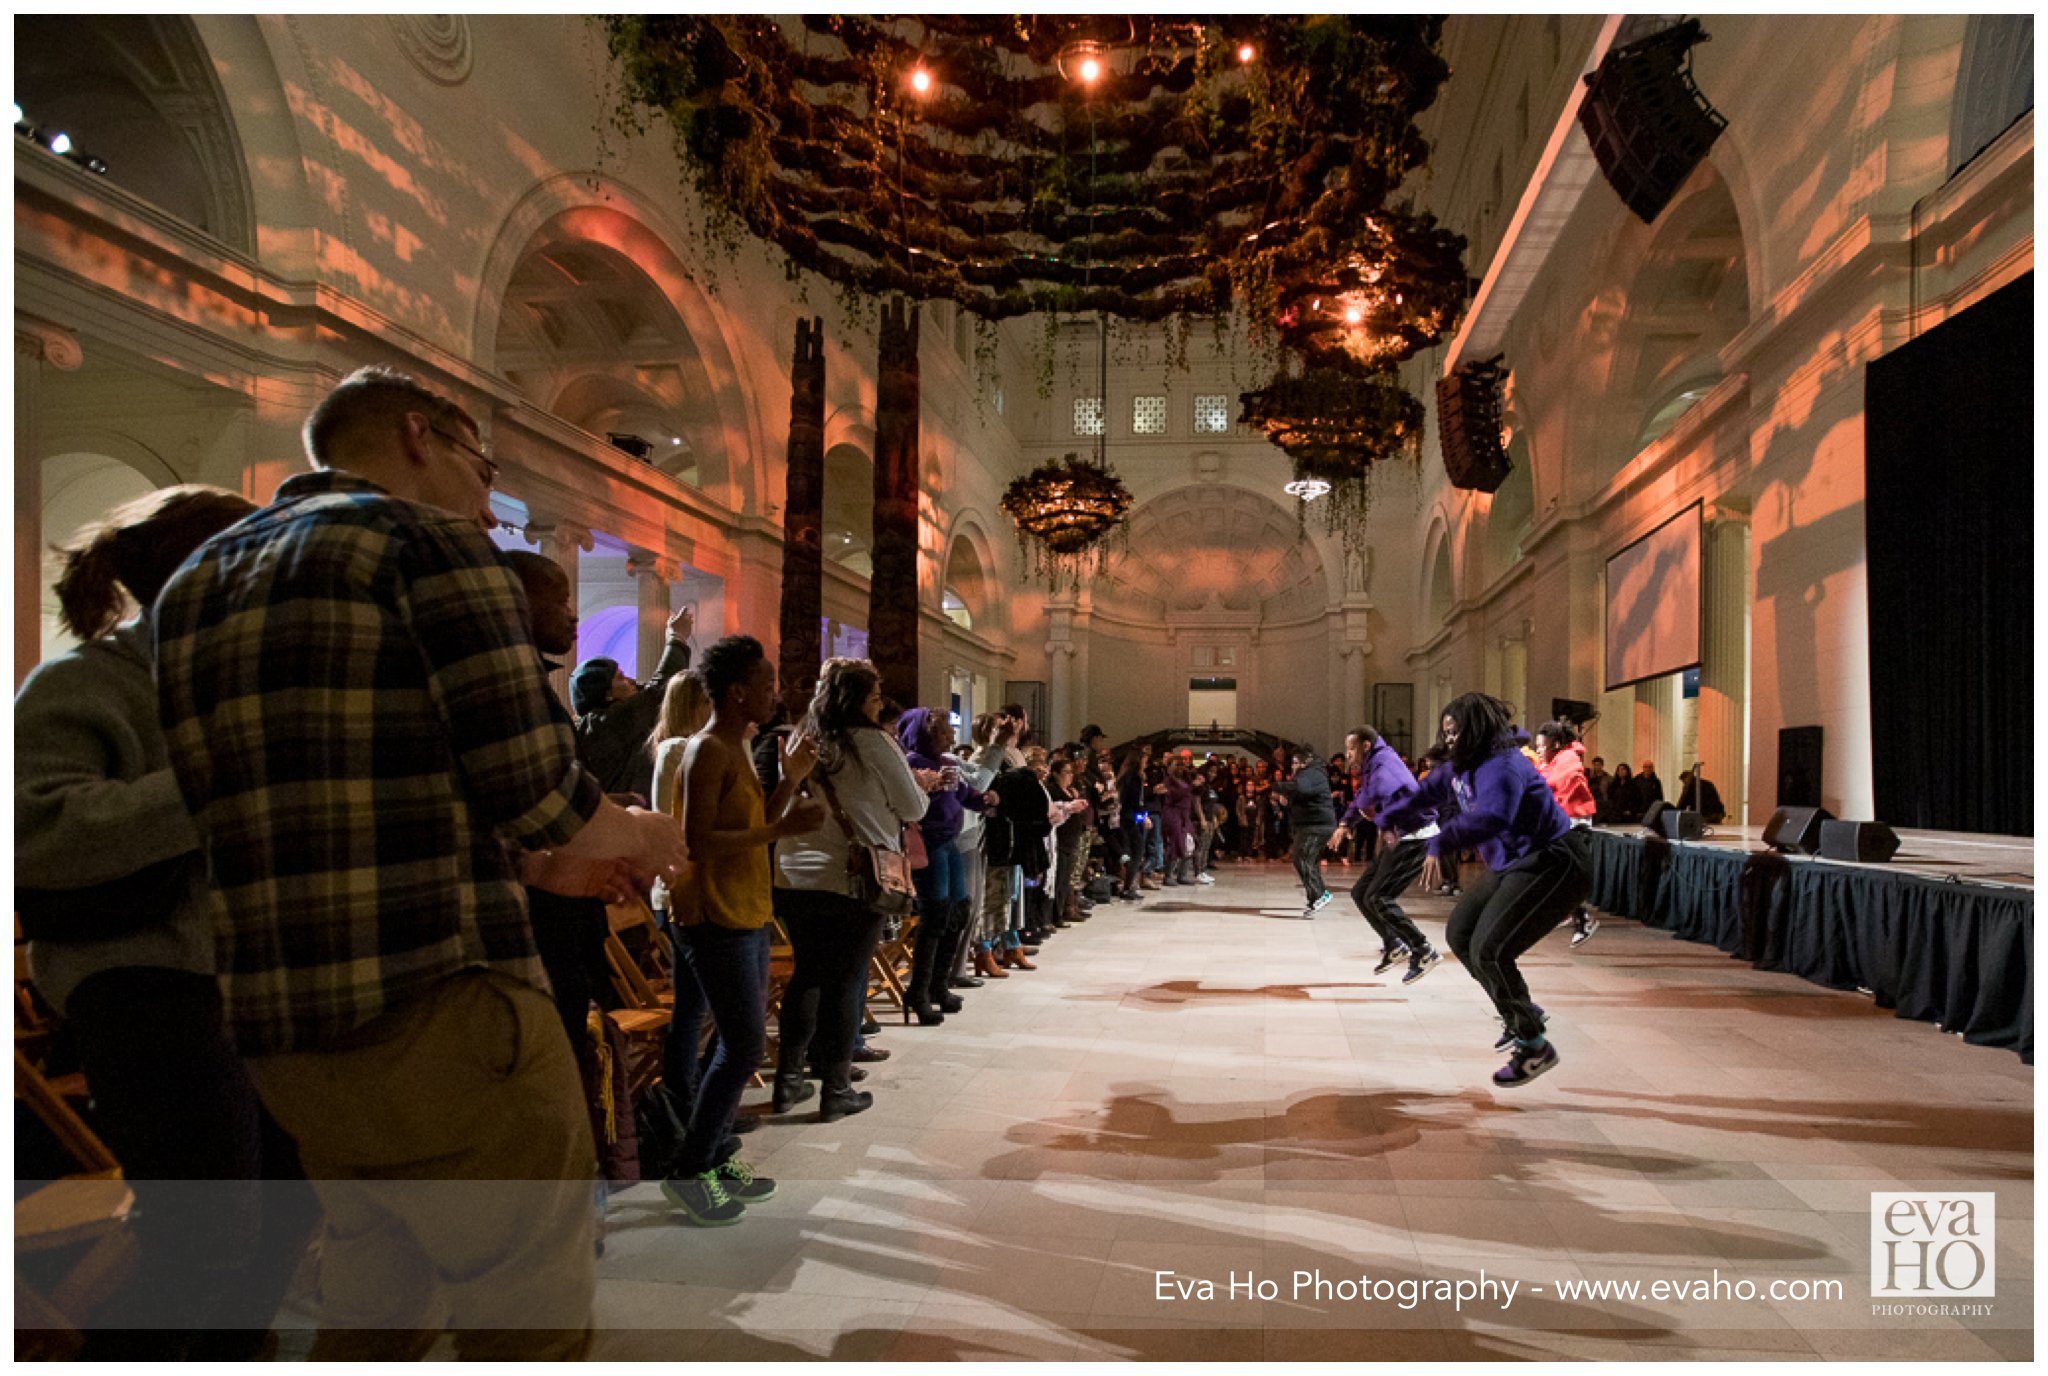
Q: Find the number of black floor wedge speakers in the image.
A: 4